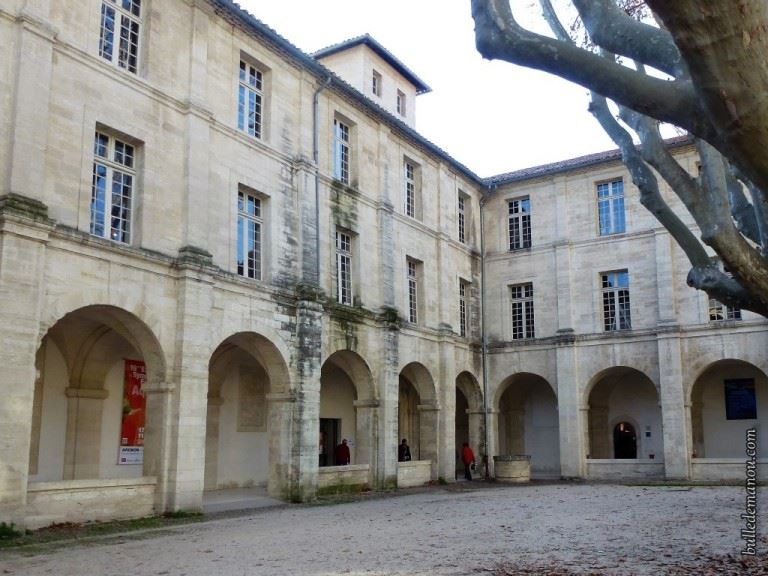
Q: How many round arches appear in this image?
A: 8